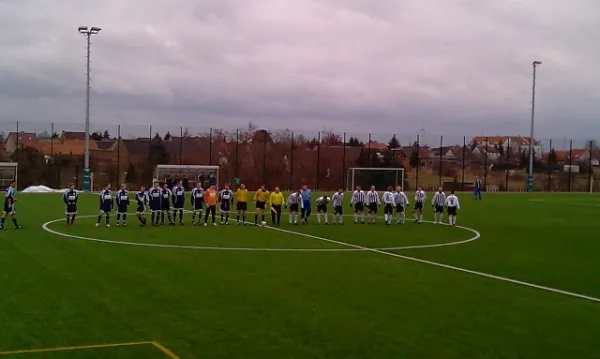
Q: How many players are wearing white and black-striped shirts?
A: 10